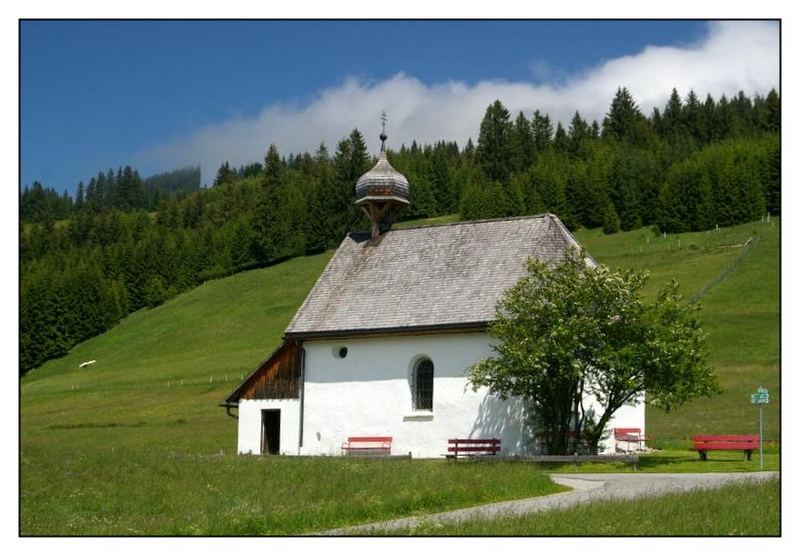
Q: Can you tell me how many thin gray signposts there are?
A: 1